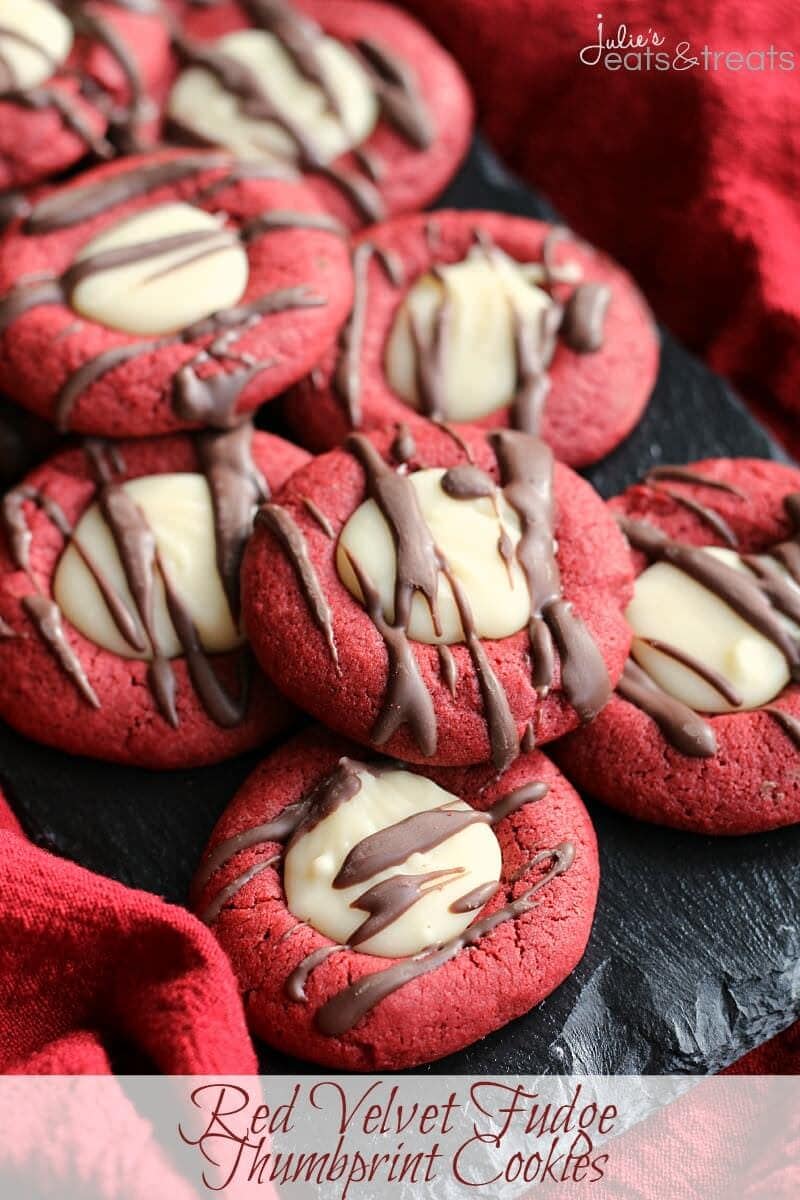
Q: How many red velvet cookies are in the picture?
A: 8